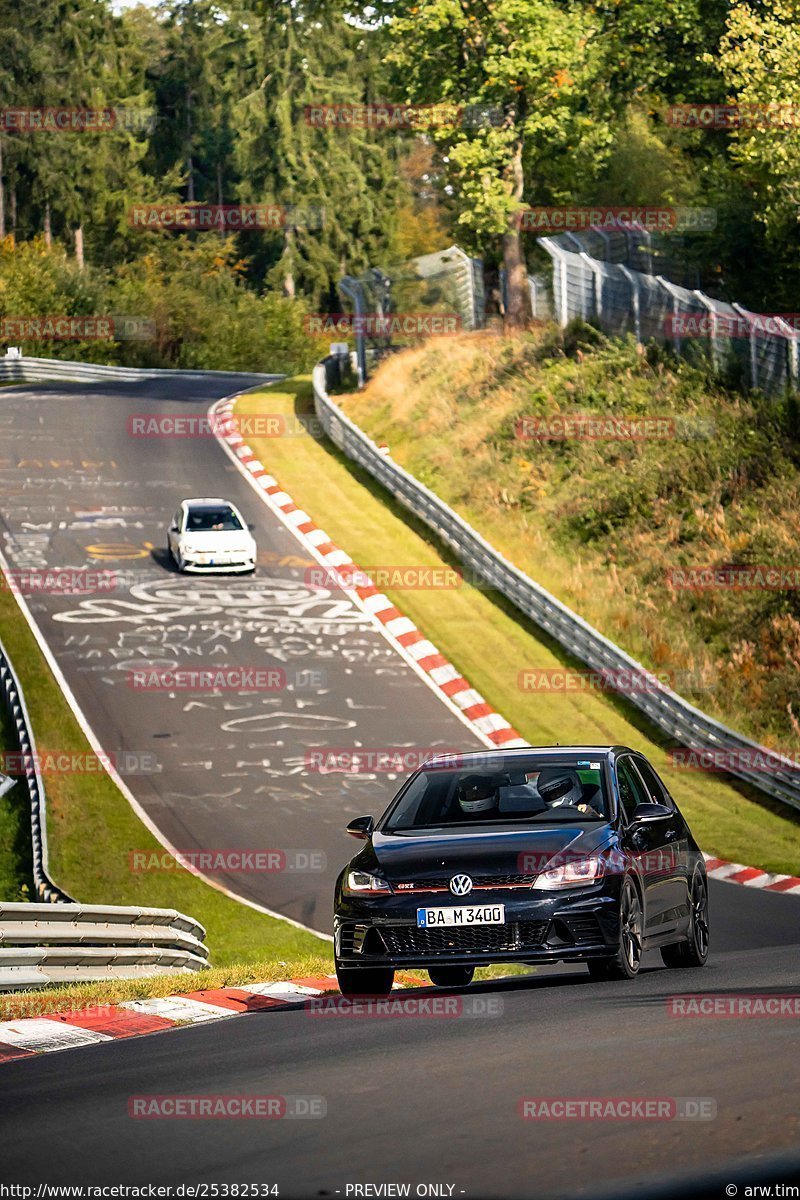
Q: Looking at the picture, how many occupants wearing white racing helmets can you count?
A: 2